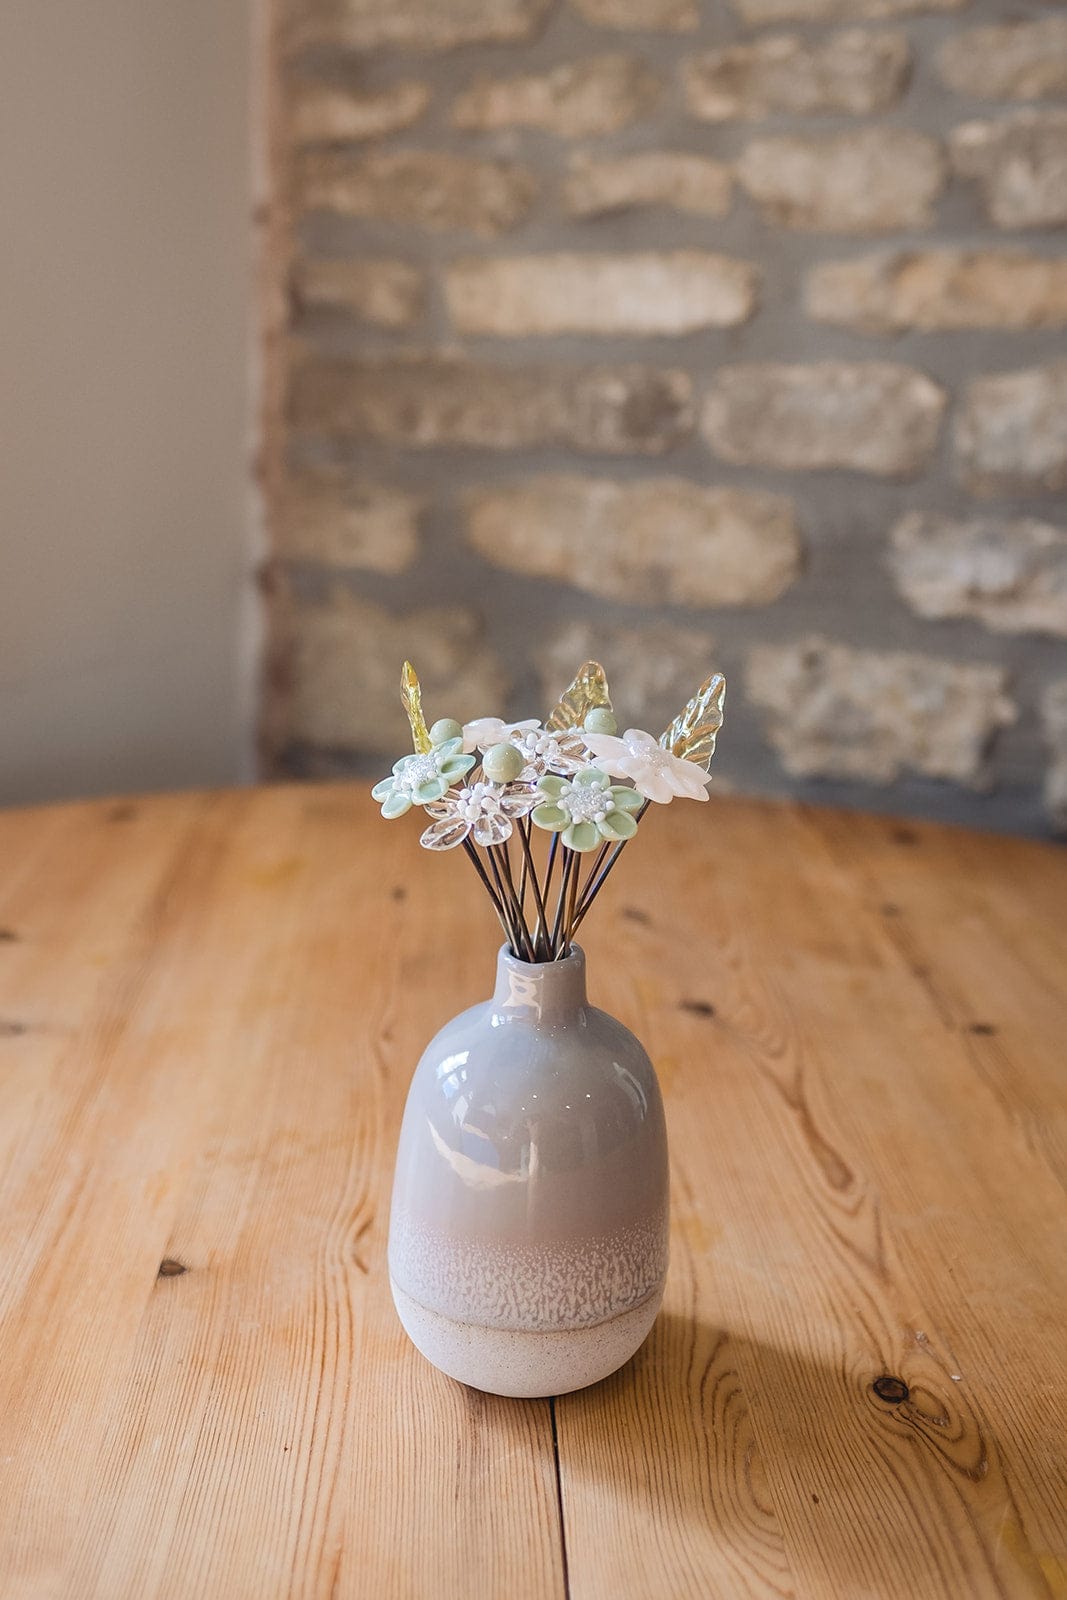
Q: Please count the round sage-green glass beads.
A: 3